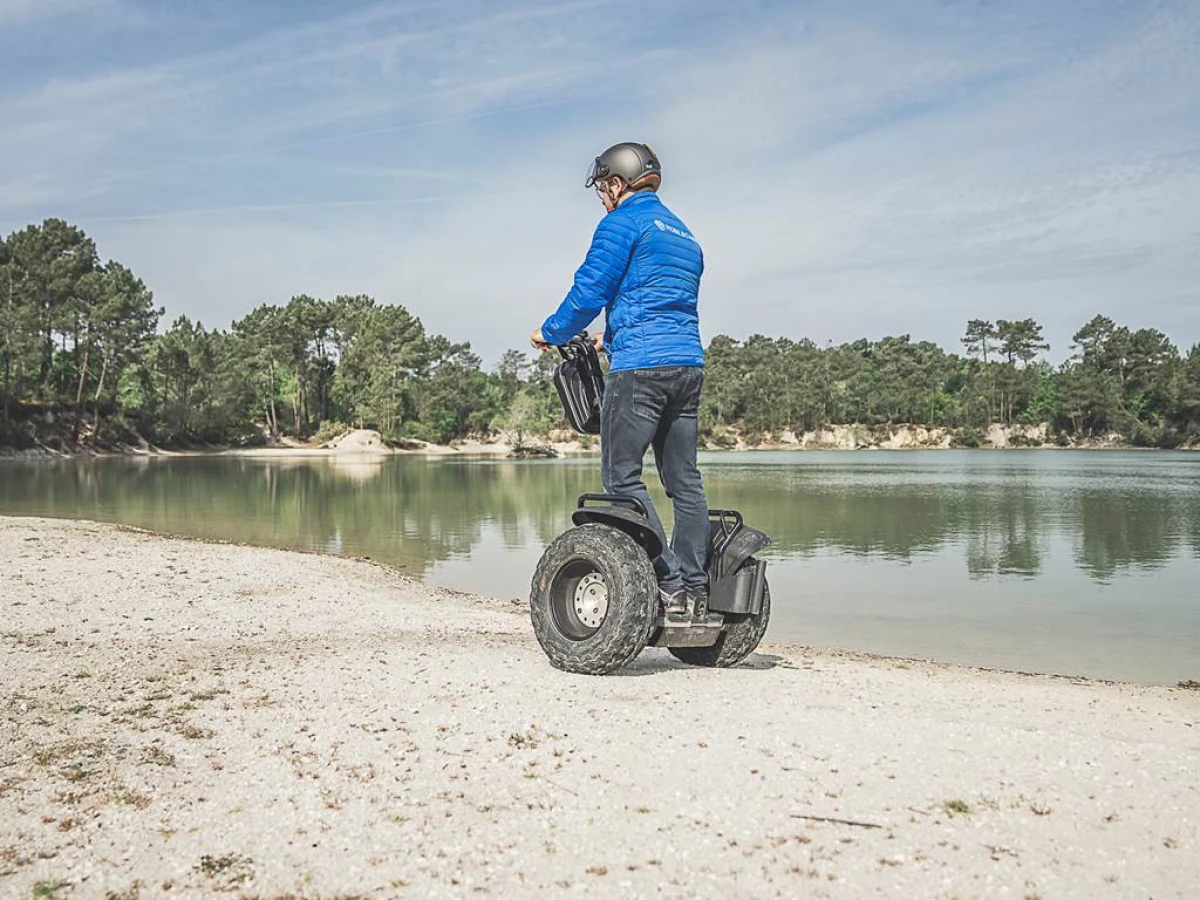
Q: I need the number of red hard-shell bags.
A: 0